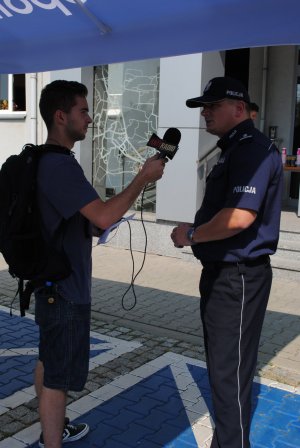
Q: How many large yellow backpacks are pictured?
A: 0